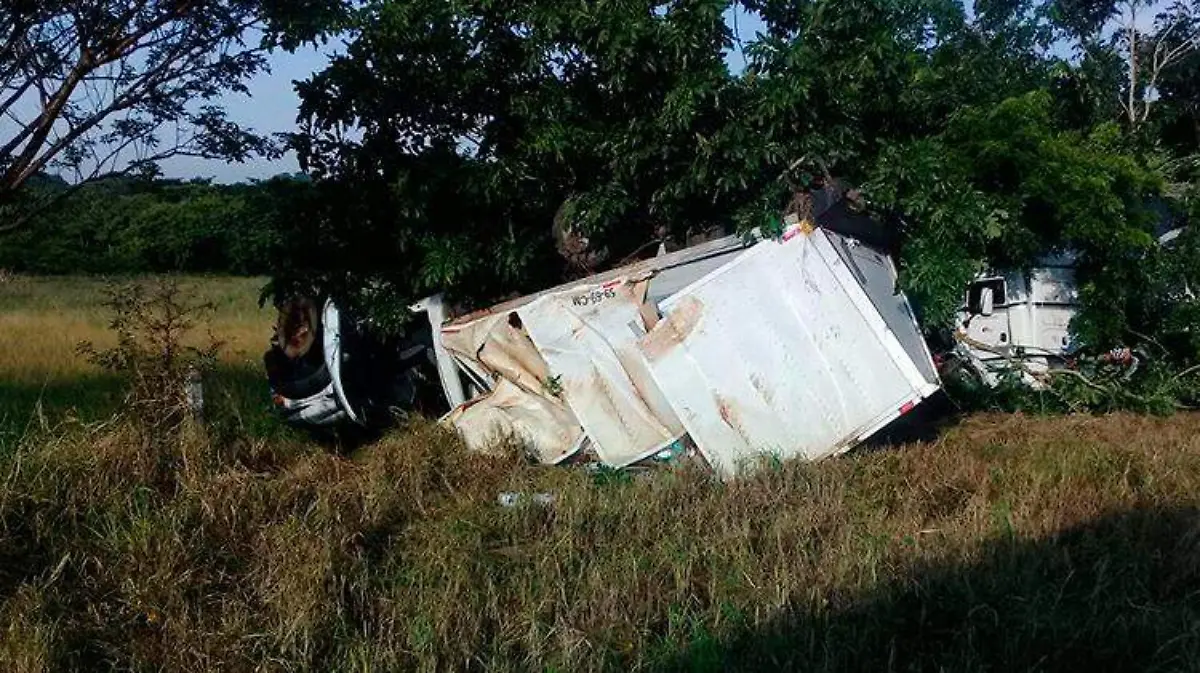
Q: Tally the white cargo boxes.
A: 1